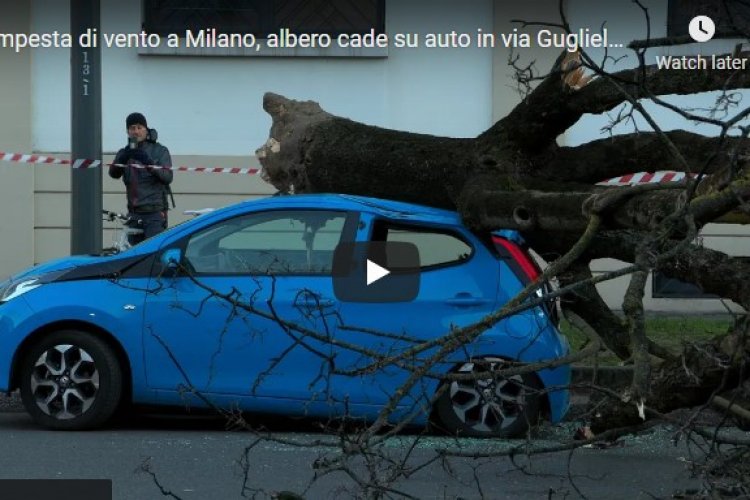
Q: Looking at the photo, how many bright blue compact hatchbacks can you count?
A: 1